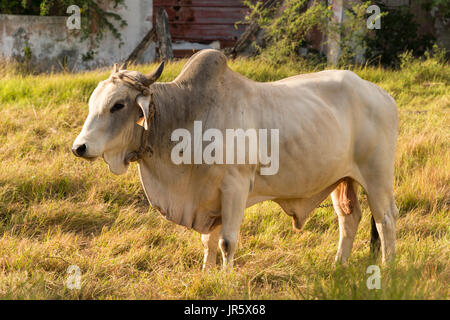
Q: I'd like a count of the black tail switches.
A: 1